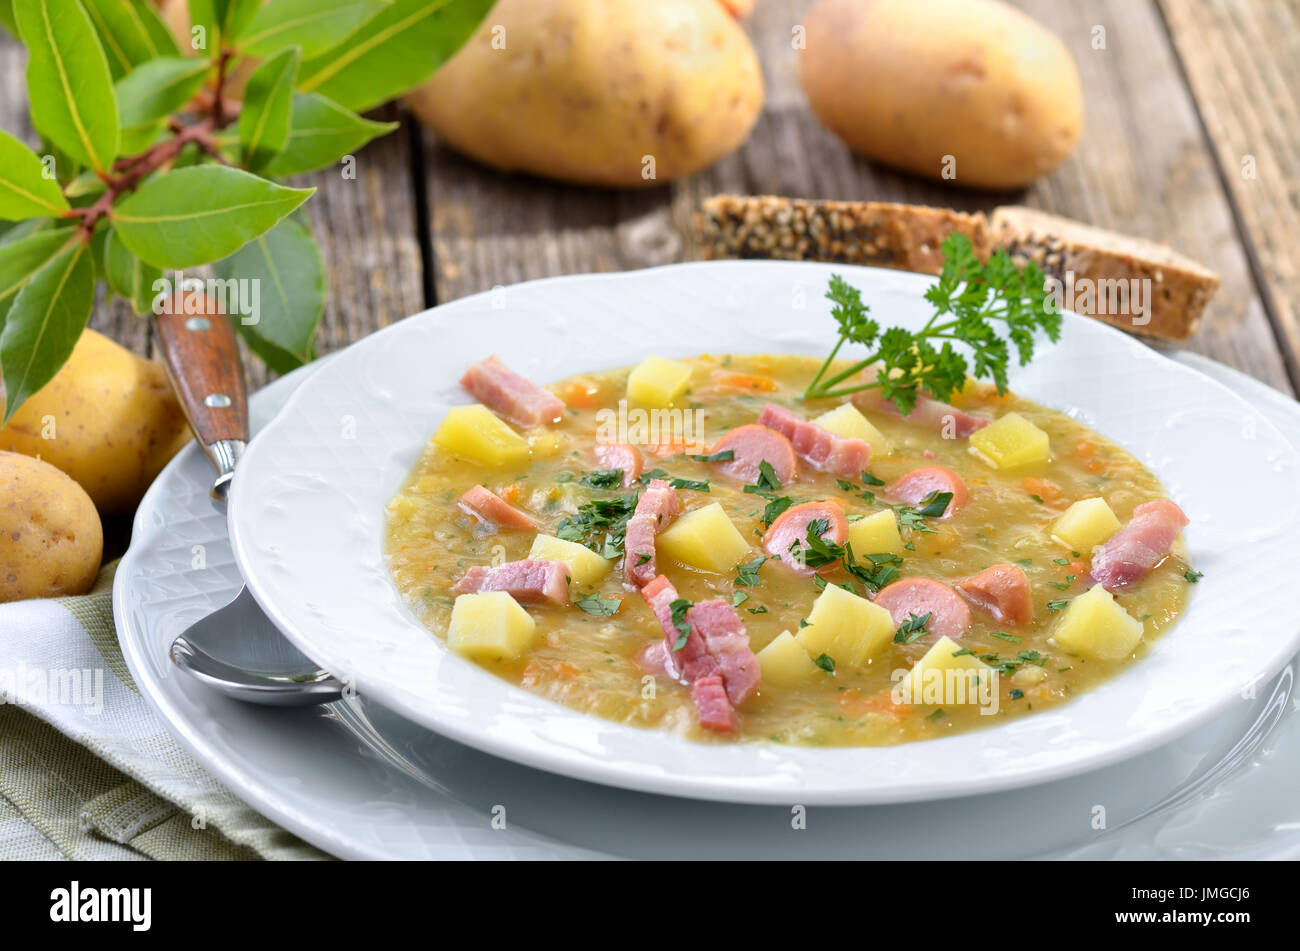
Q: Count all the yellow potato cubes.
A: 13